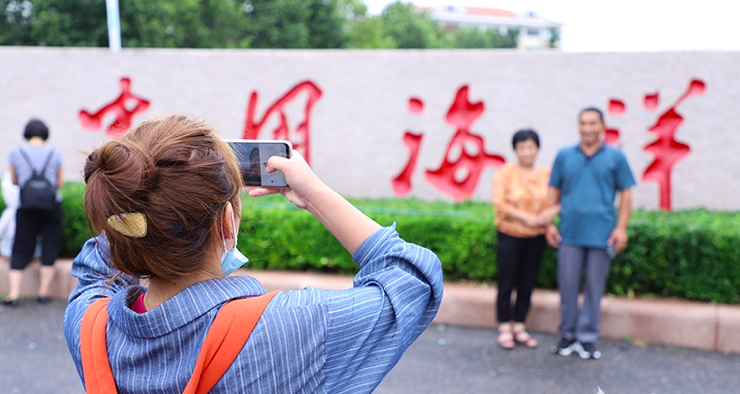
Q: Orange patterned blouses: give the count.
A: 1